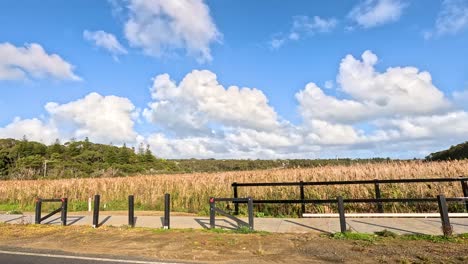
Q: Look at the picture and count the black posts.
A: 13